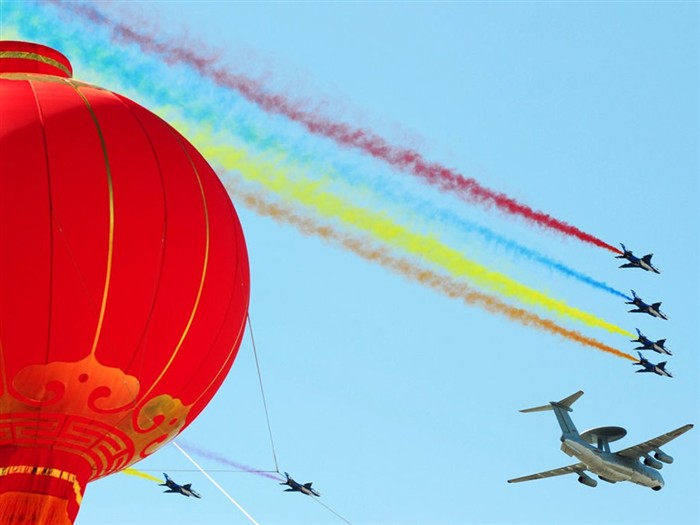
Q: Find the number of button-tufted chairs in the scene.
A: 0